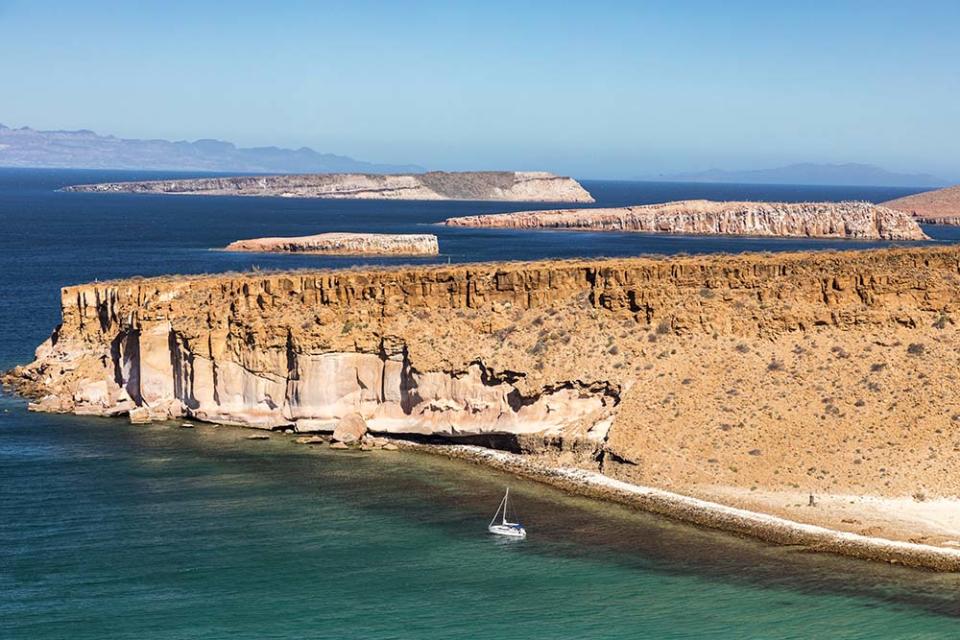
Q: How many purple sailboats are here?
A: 0